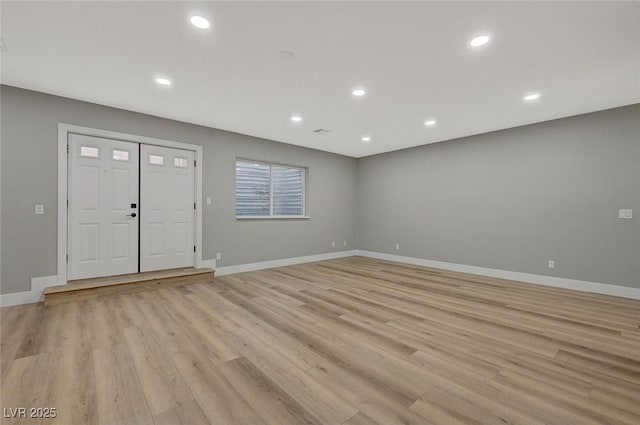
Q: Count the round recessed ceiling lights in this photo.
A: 8